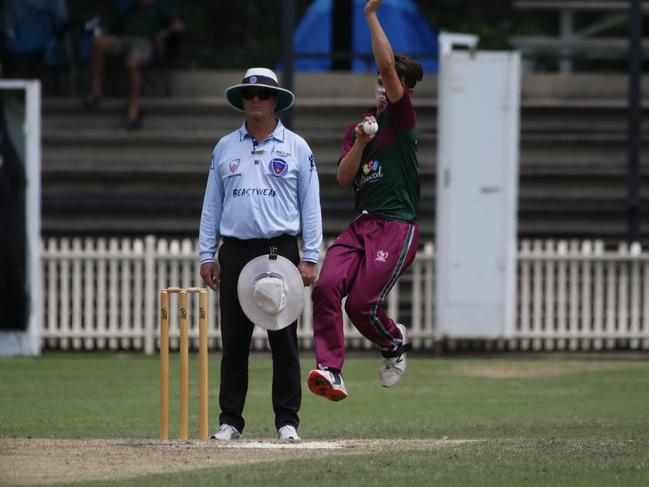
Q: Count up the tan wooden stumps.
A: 3